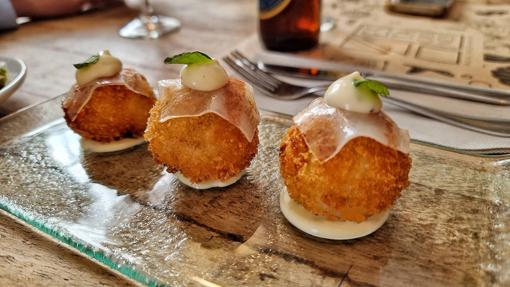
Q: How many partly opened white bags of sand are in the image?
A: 0